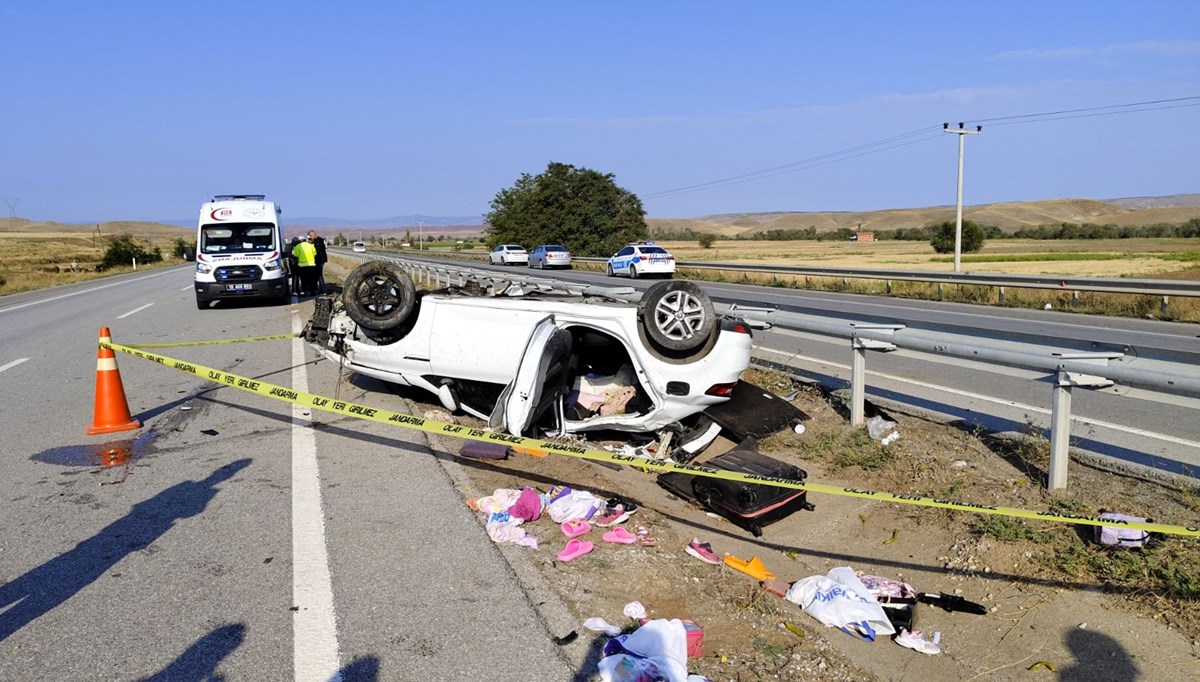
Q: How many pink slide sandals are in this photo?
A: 3